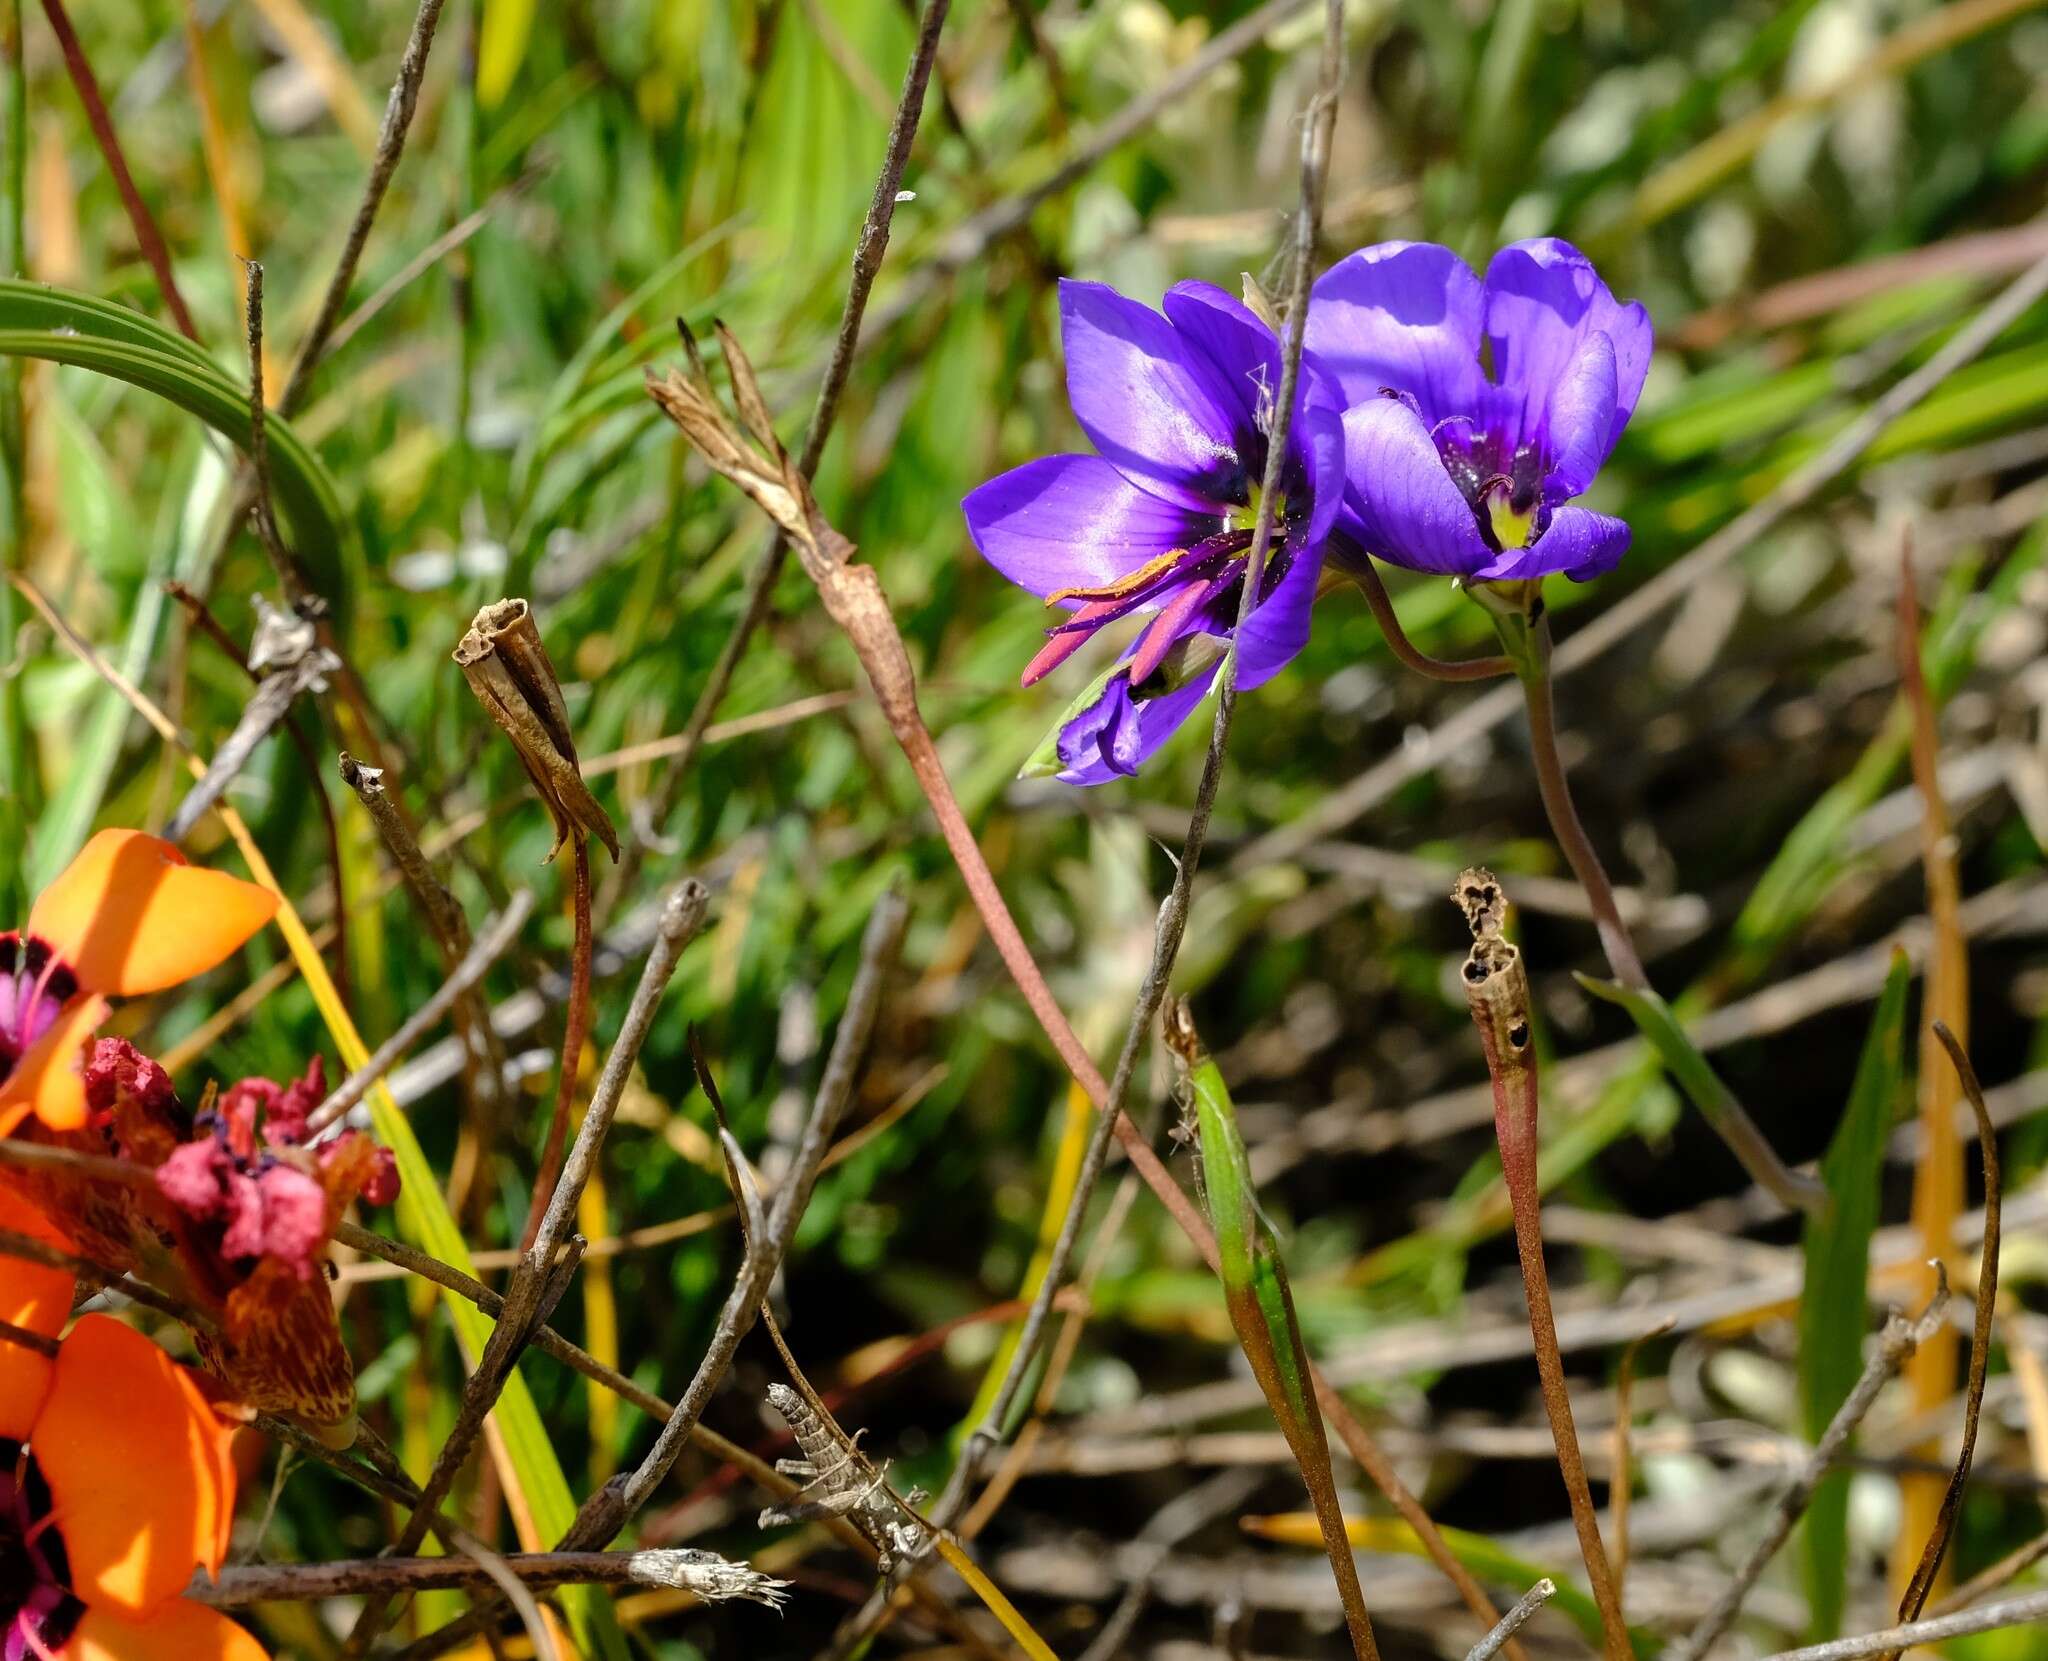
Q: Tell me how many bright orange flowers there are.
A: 2